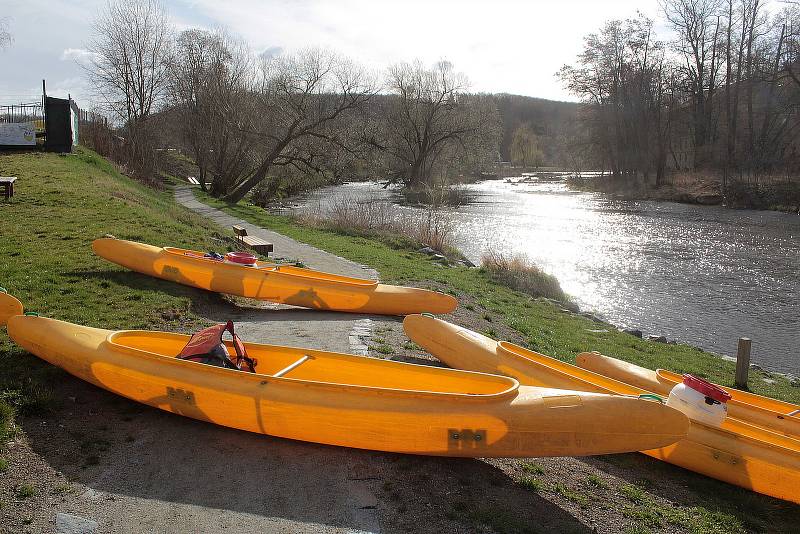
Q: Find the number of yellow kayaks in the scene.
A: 5